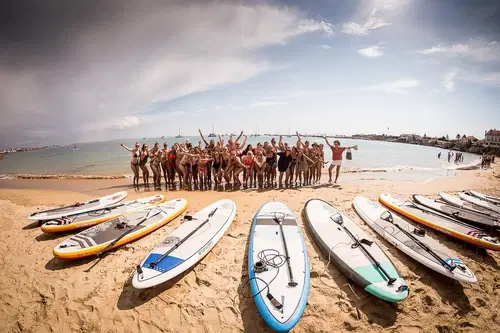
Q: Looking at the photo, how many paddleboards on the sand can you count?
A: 12